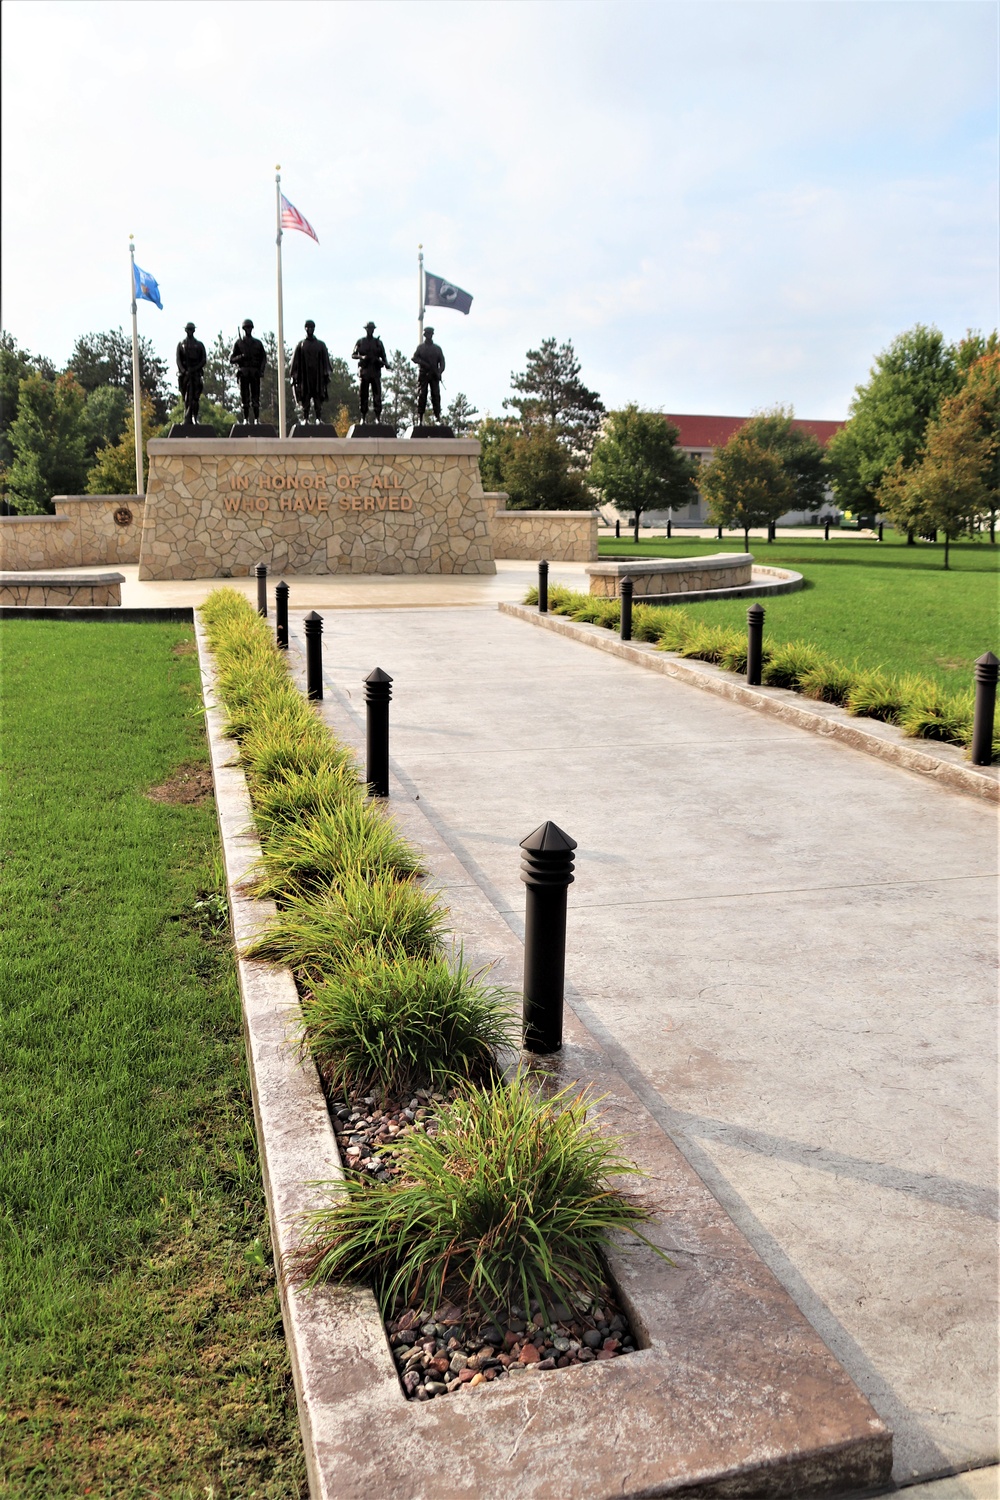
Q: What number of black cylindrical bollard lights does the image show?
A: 9